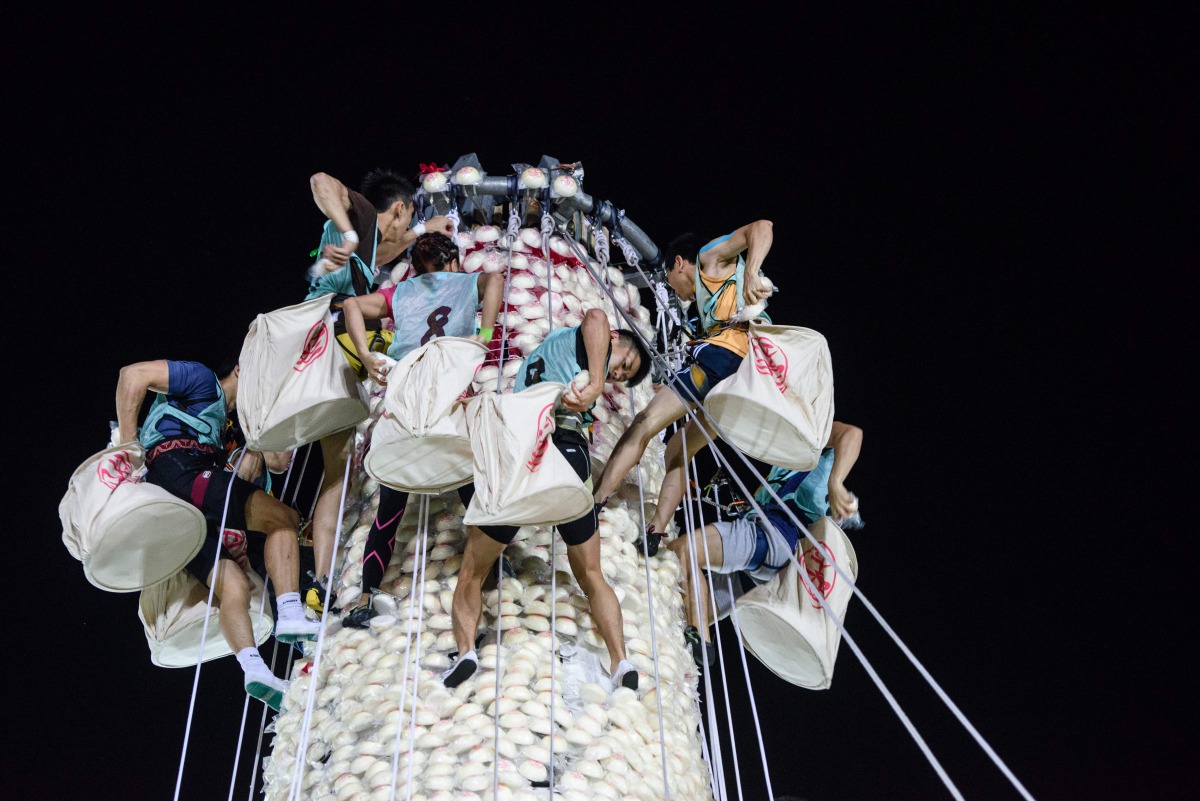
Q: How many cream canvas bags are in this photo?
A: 7